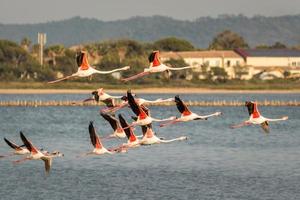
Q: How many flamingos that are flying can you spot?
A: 13